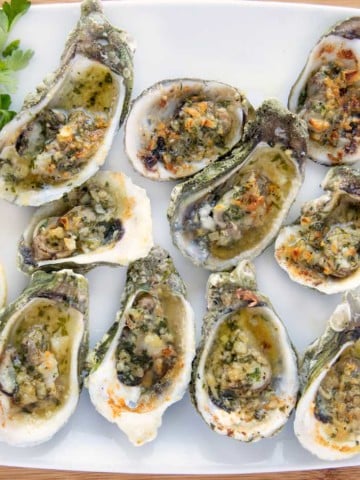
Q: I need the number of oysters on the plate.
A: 10